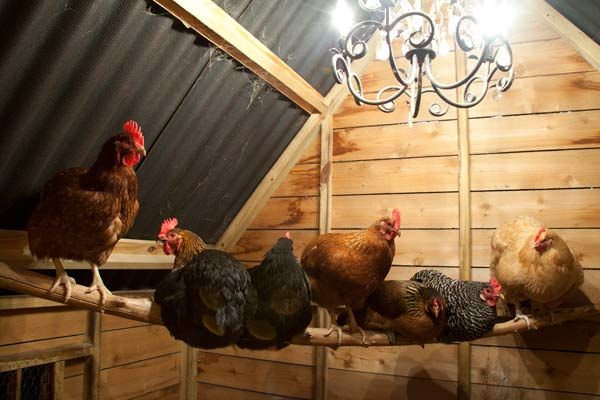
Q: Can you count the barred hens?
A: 1